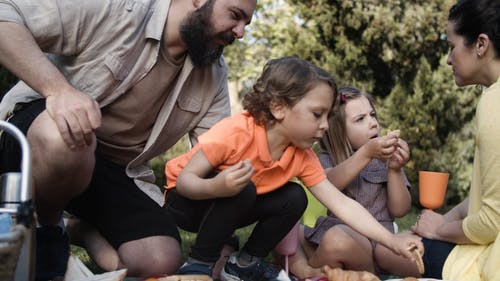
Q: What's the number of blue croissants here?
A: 0